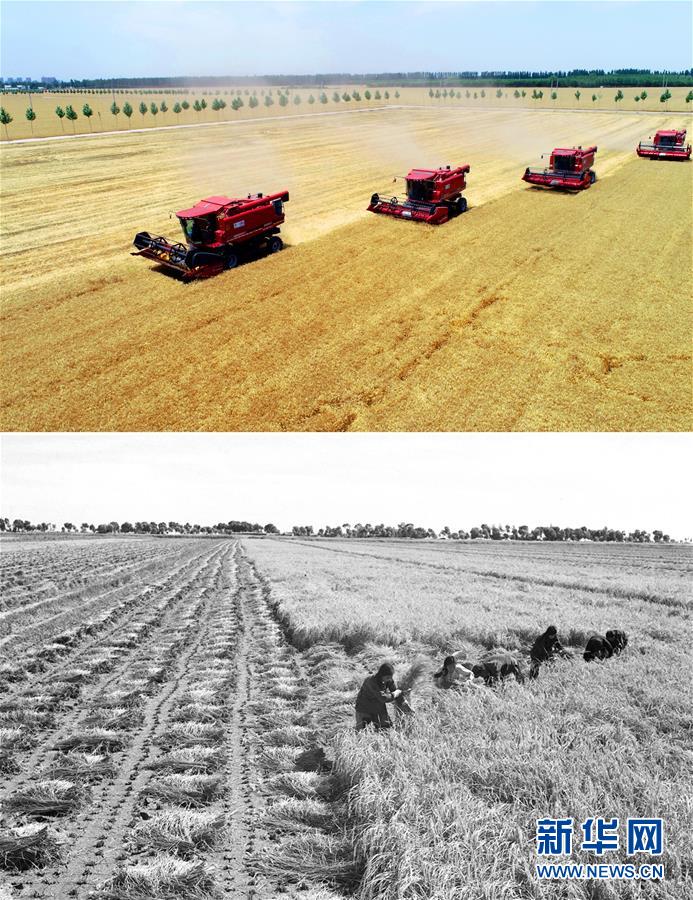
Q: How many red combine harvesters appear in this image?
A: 4